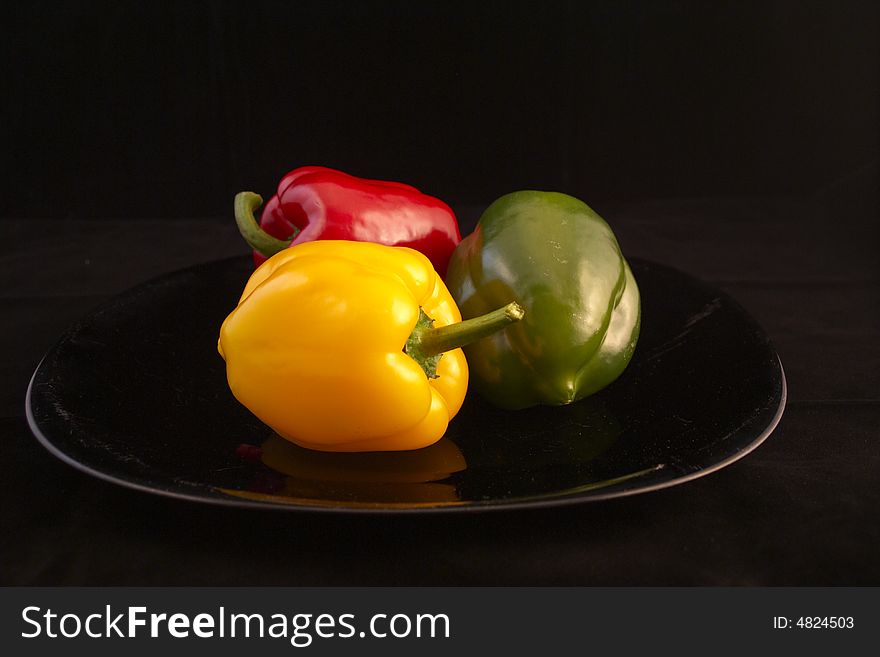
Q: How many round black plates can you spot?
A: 1